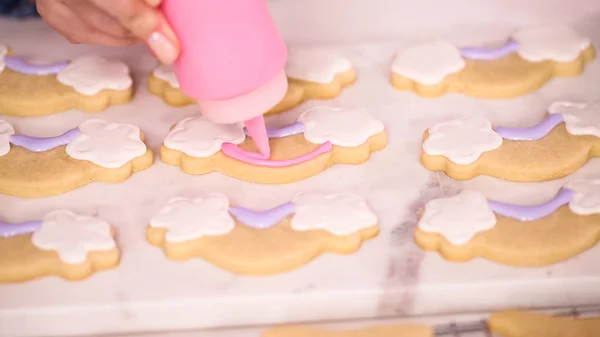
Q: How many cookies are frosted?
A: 9